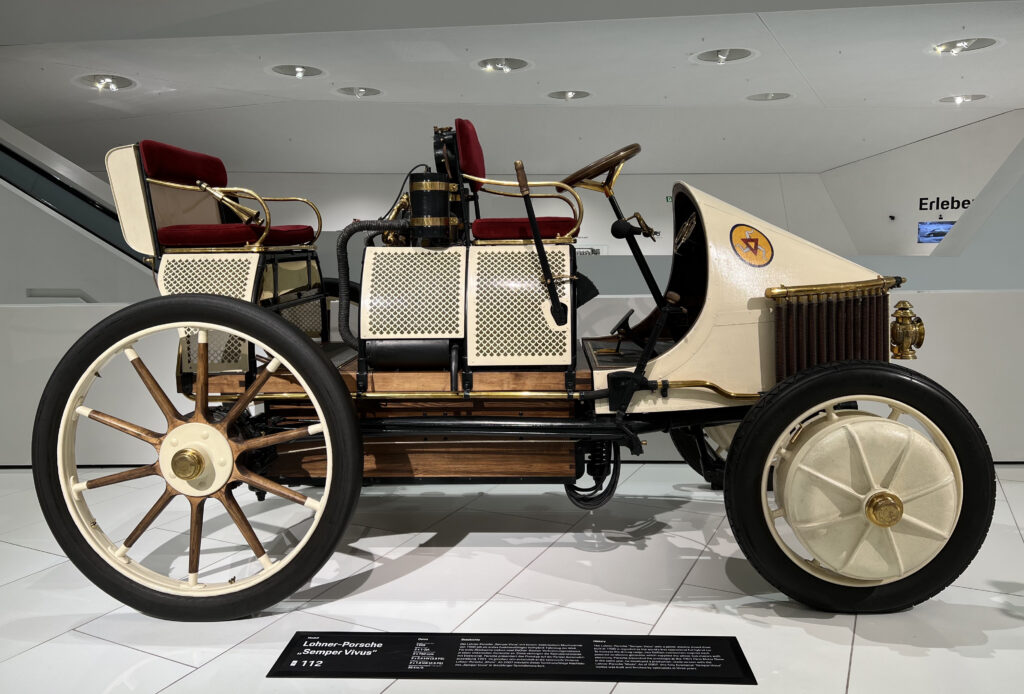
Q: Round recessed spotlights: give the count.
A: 9